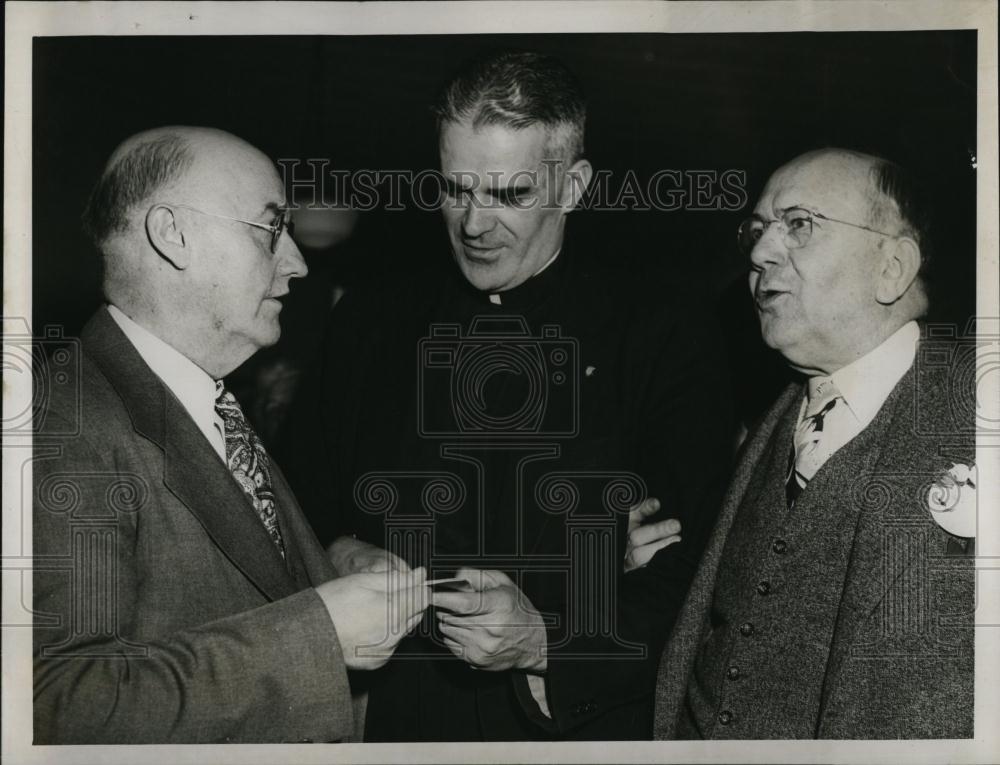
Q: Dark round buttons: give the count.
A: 5